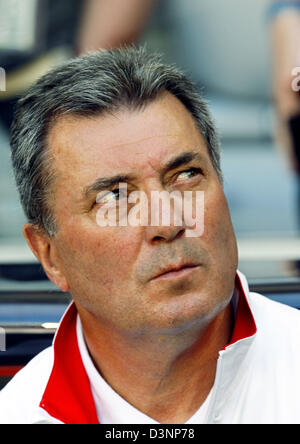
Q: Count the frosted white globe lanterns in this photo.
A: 0